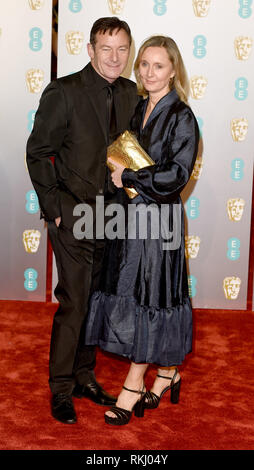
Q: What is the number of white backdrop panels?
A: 2